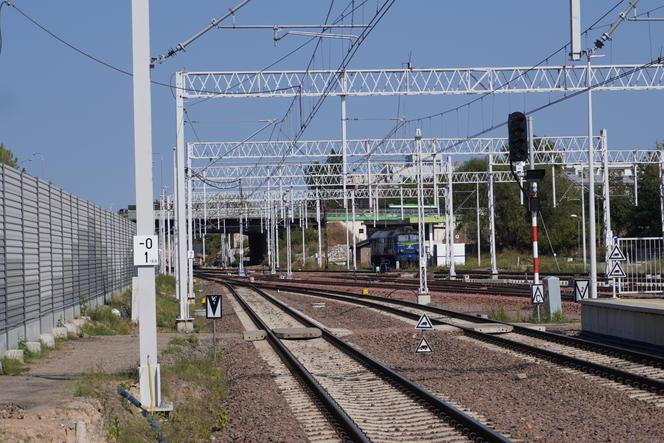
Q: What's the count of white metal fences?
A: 1